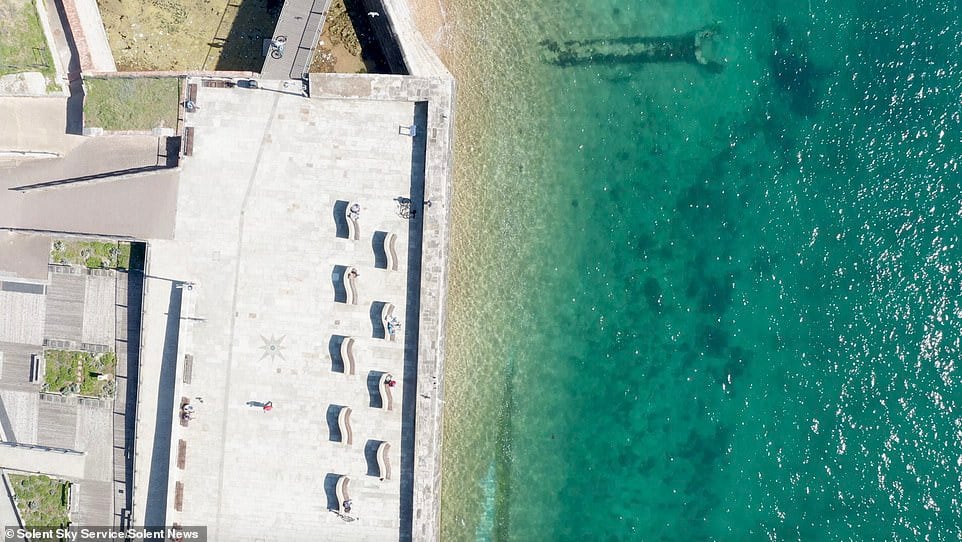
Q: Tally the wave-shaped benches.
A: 9